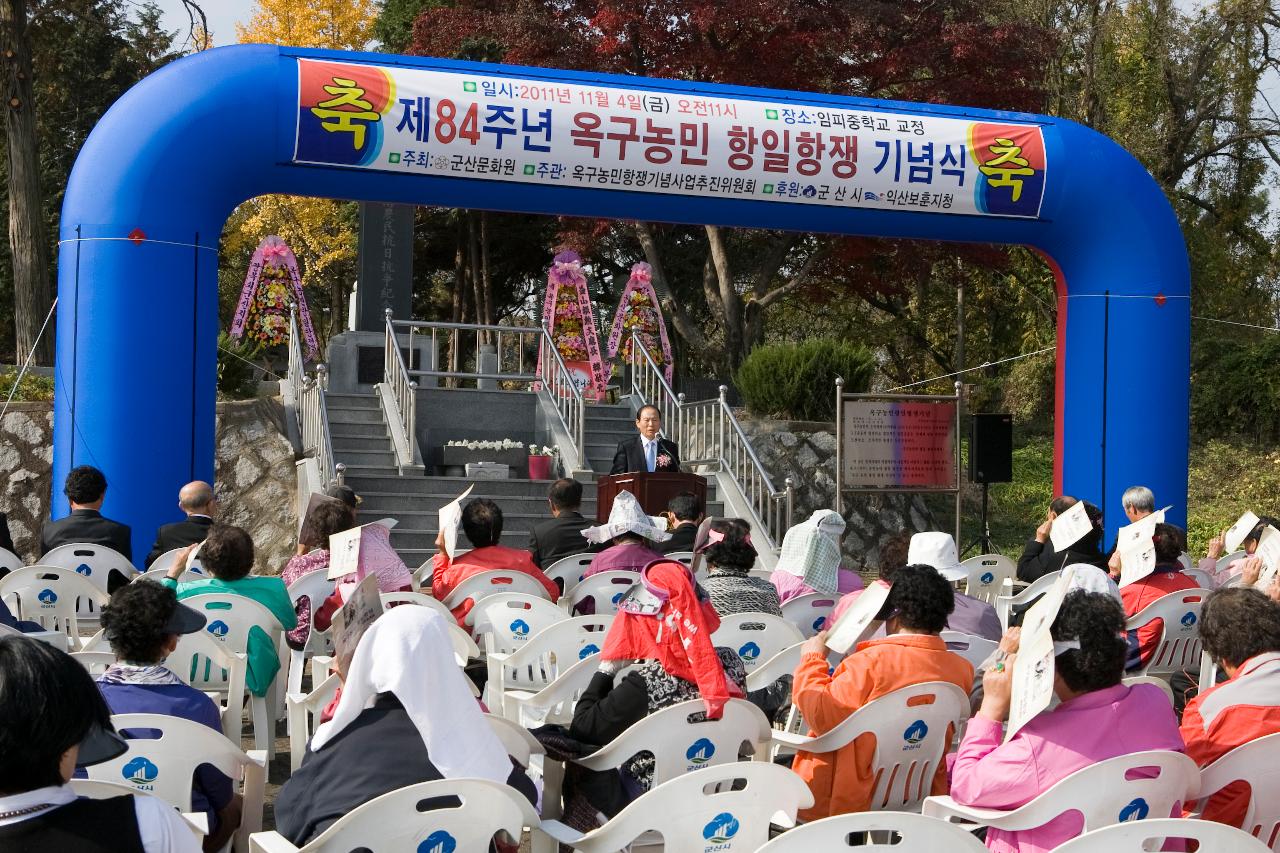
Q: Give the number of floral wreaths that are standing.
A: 3